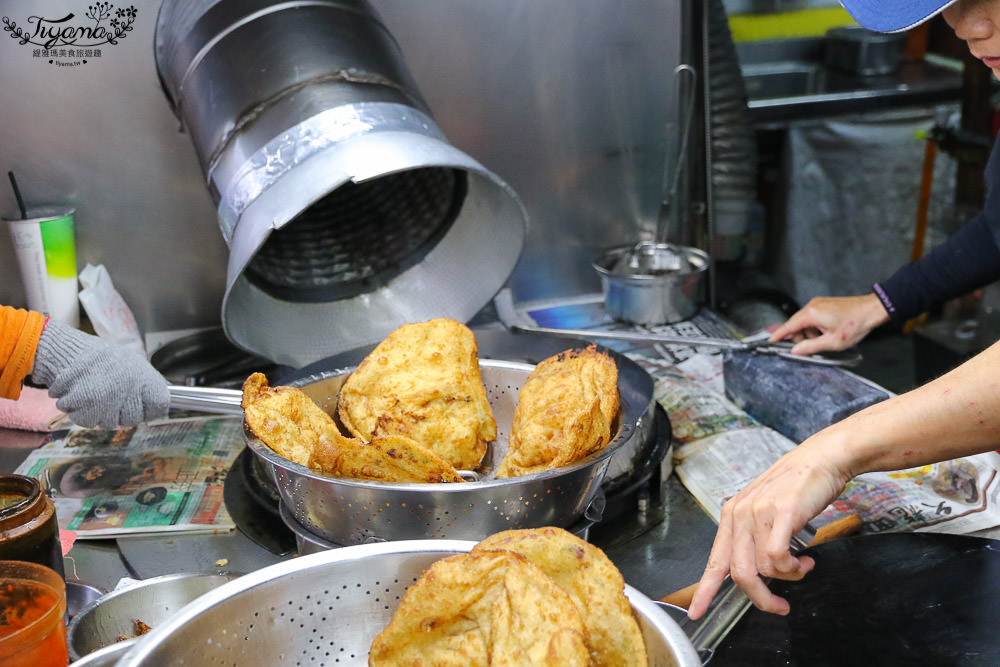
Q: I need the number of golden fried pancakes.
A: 5